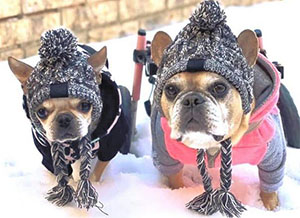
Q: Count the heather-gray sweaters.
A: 1